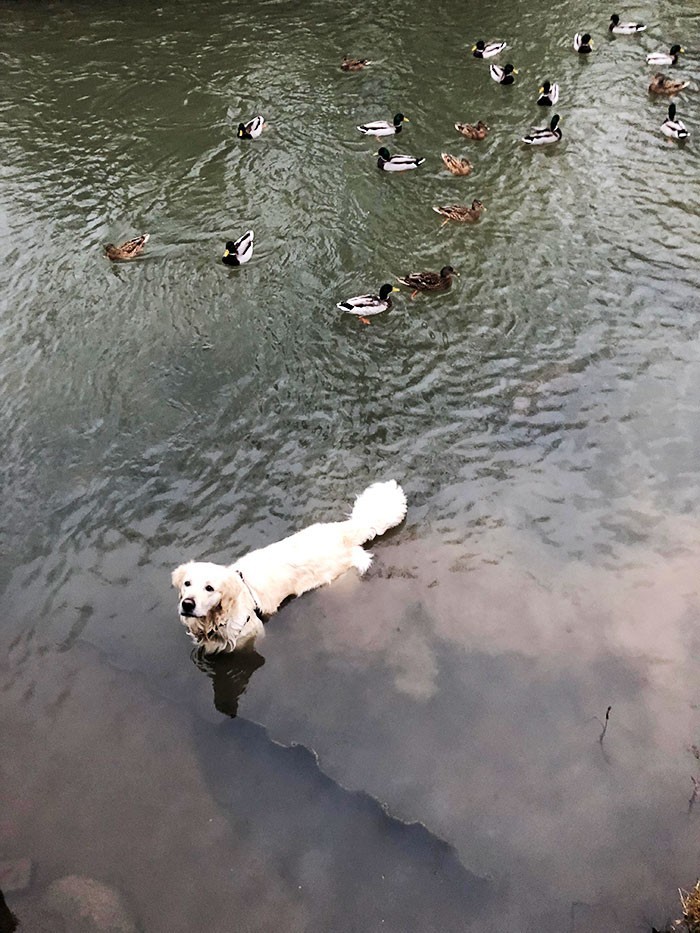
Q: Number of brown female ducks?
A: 7